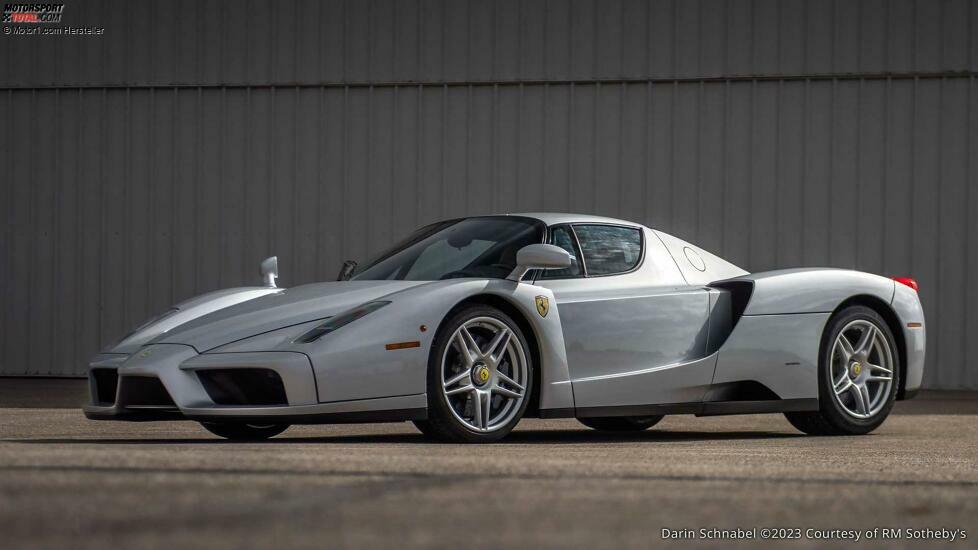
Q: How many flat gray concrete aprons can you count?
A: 1